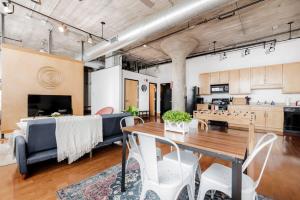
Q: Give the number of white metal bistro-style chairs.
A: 4